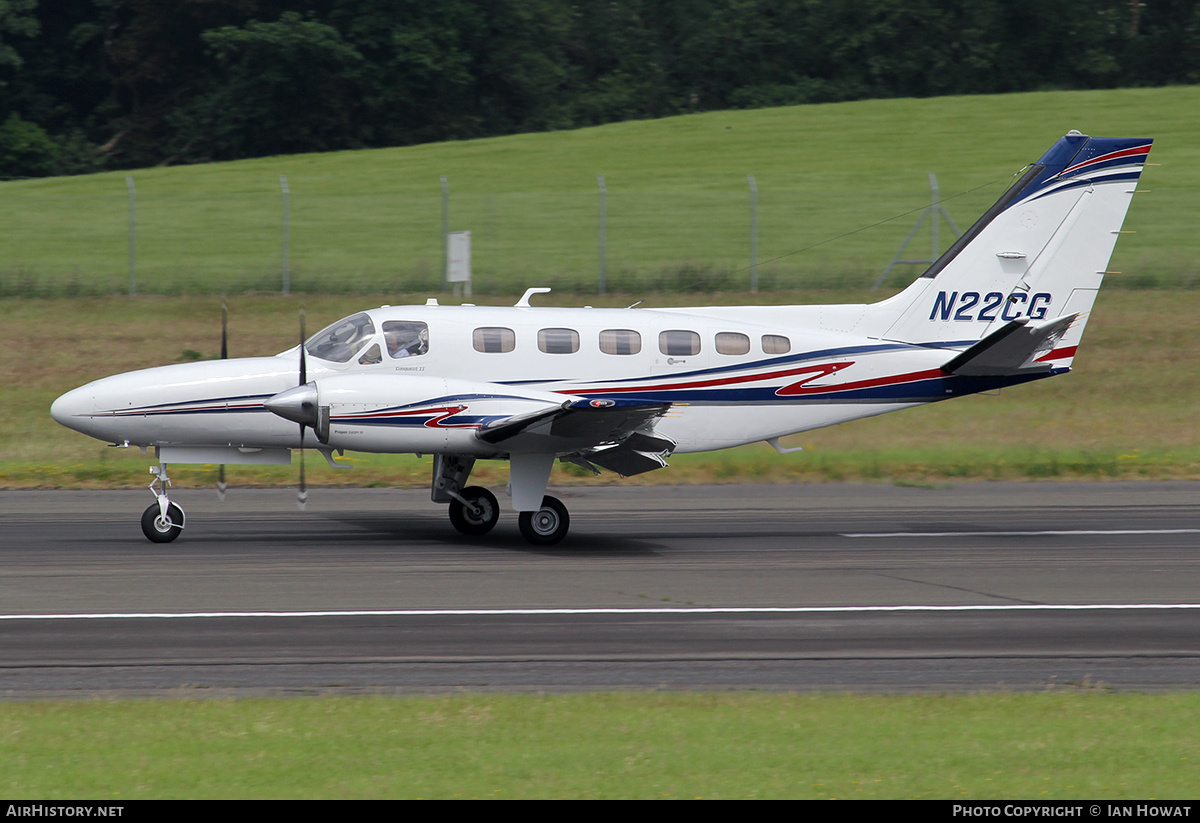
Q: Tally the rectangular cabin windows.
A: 6